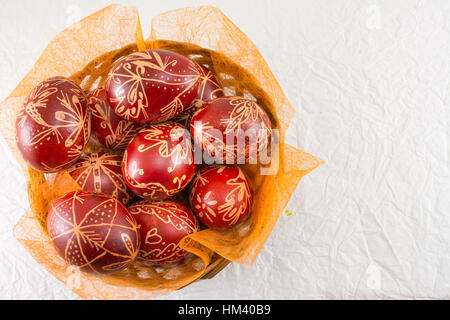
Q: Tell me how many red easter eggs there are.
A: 10